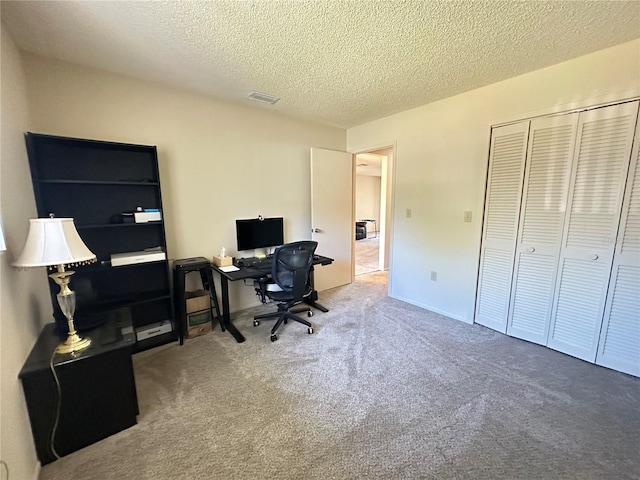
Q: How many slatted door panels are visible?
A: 4